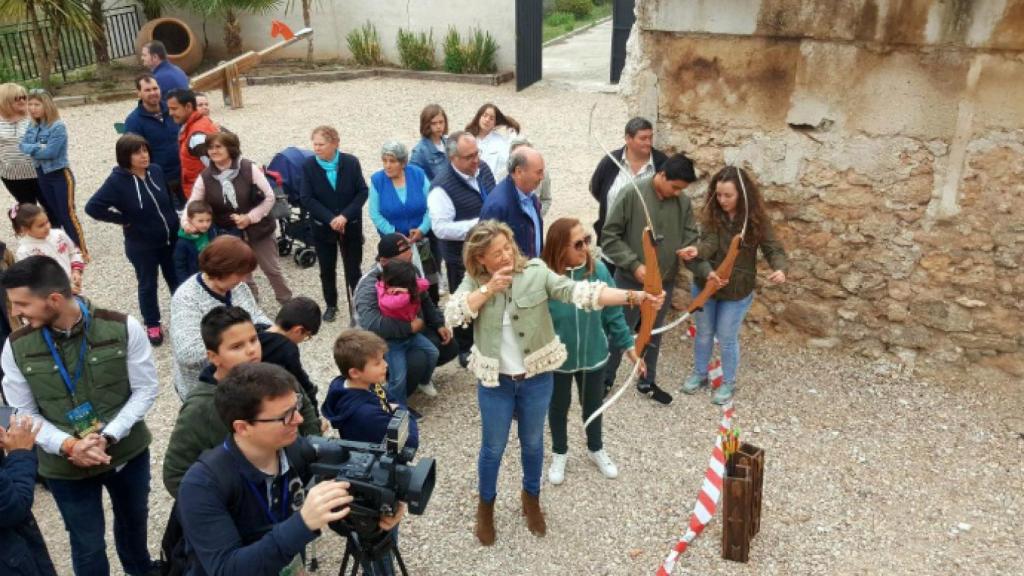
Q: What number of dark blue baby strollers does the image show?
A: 1